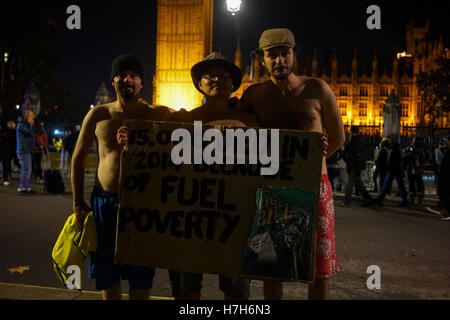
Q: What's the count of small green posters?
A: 1